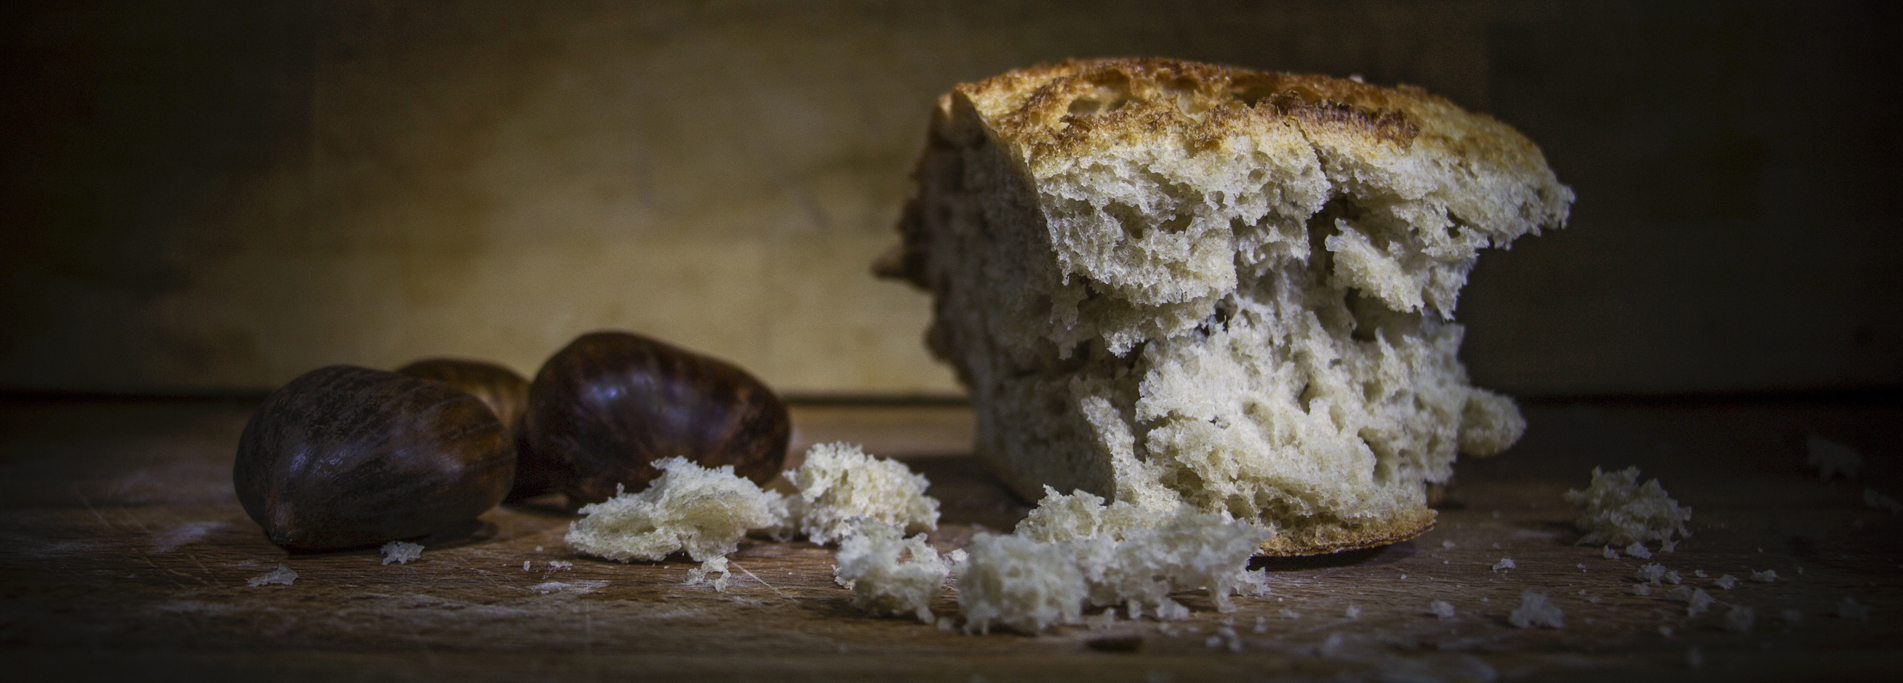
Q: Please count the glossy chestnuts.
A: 3